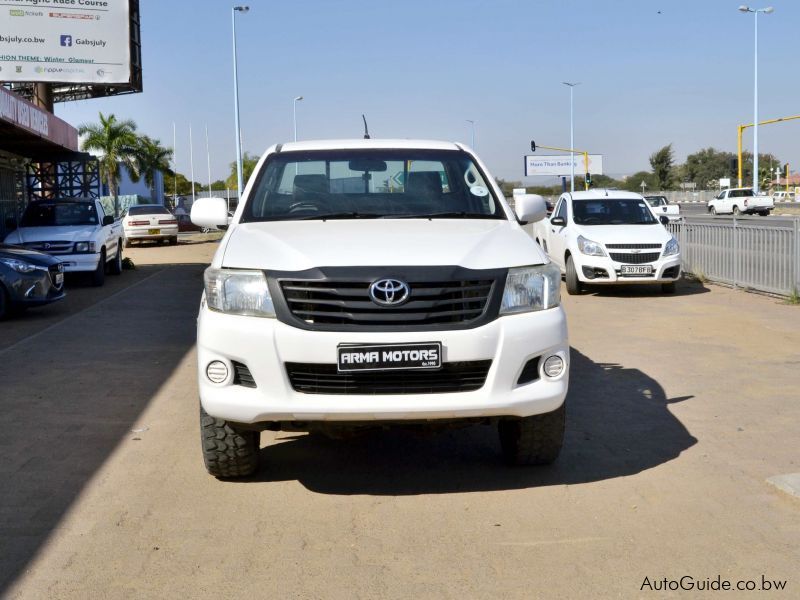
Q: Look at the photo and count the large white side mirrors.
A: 2